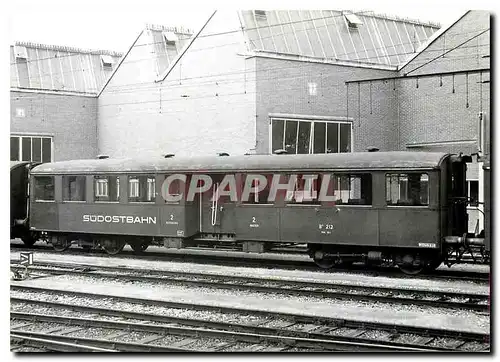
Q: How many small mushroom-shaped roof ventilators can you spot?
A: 5